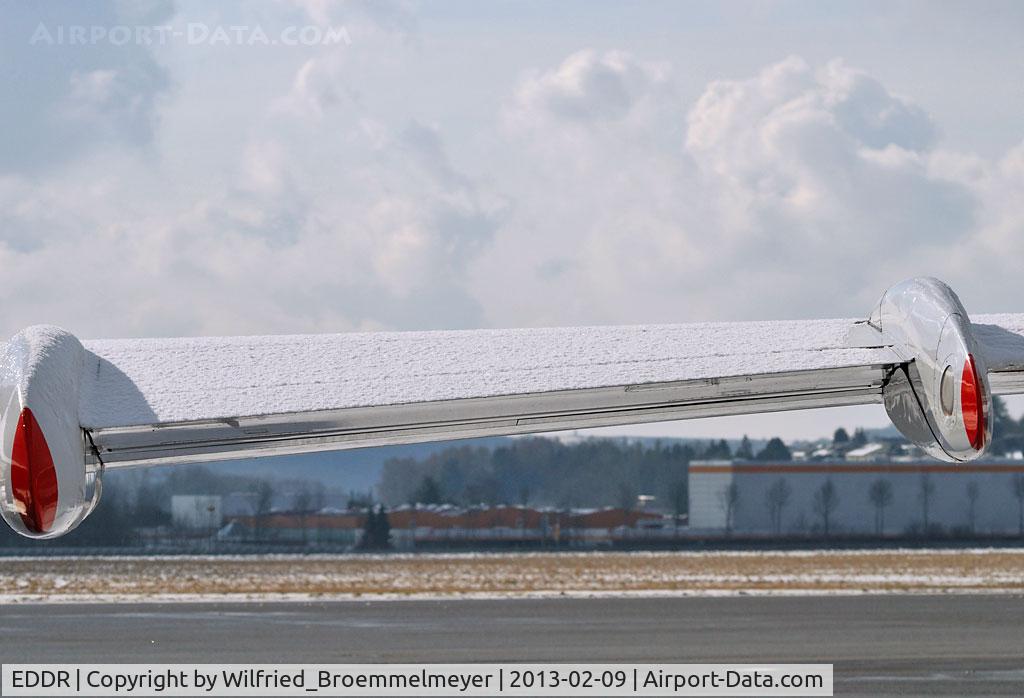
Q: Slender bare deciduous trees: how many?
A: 7